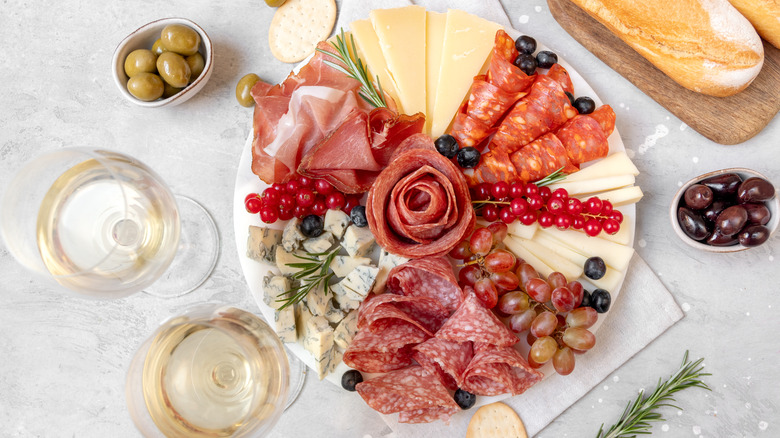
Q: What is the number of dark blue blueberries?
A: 14